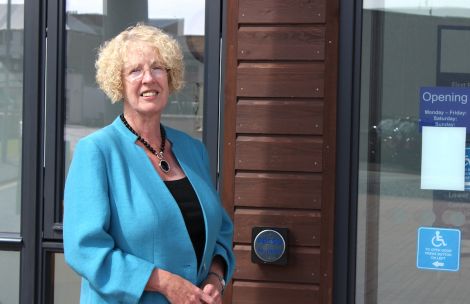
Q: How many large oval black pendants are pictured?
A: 1